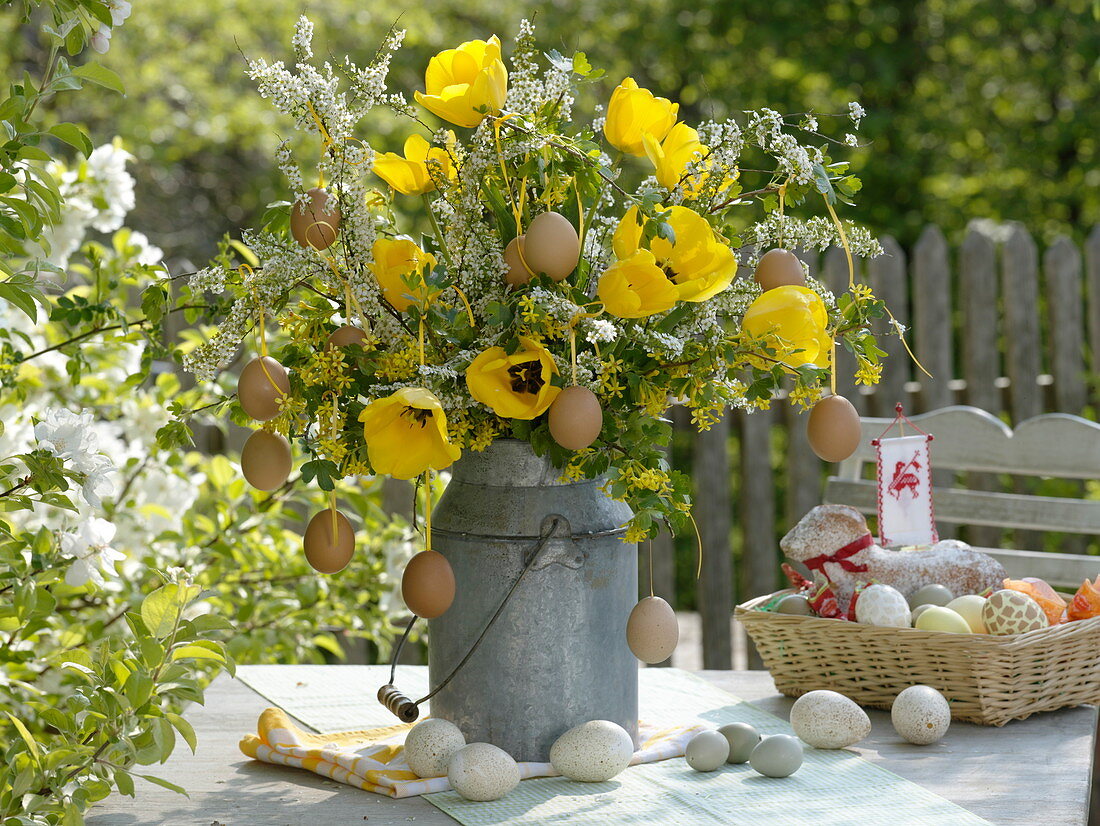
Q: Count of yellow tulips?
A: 10